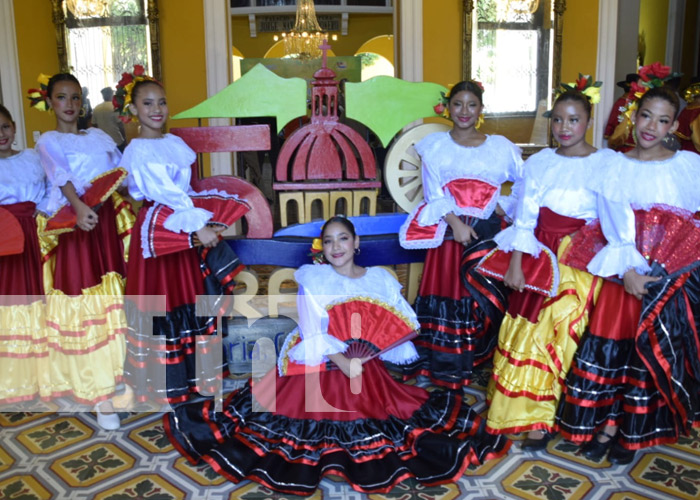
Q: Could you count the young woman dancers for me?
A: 7